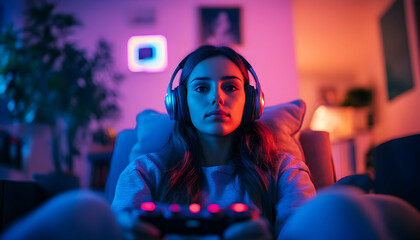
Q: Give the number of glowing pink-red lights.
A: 5